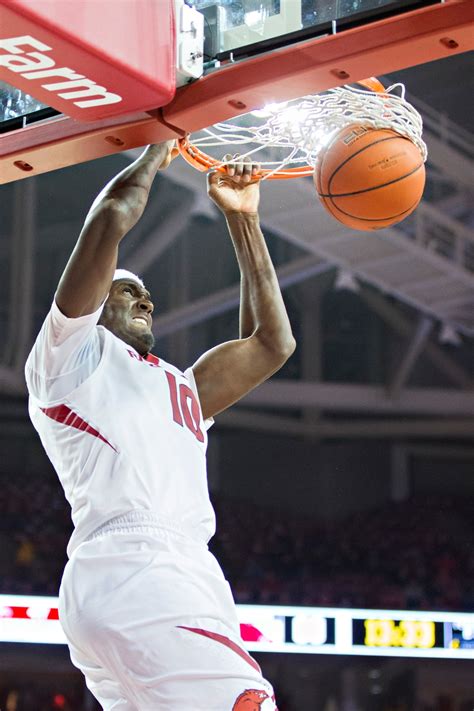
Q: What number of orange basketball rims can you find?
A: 1